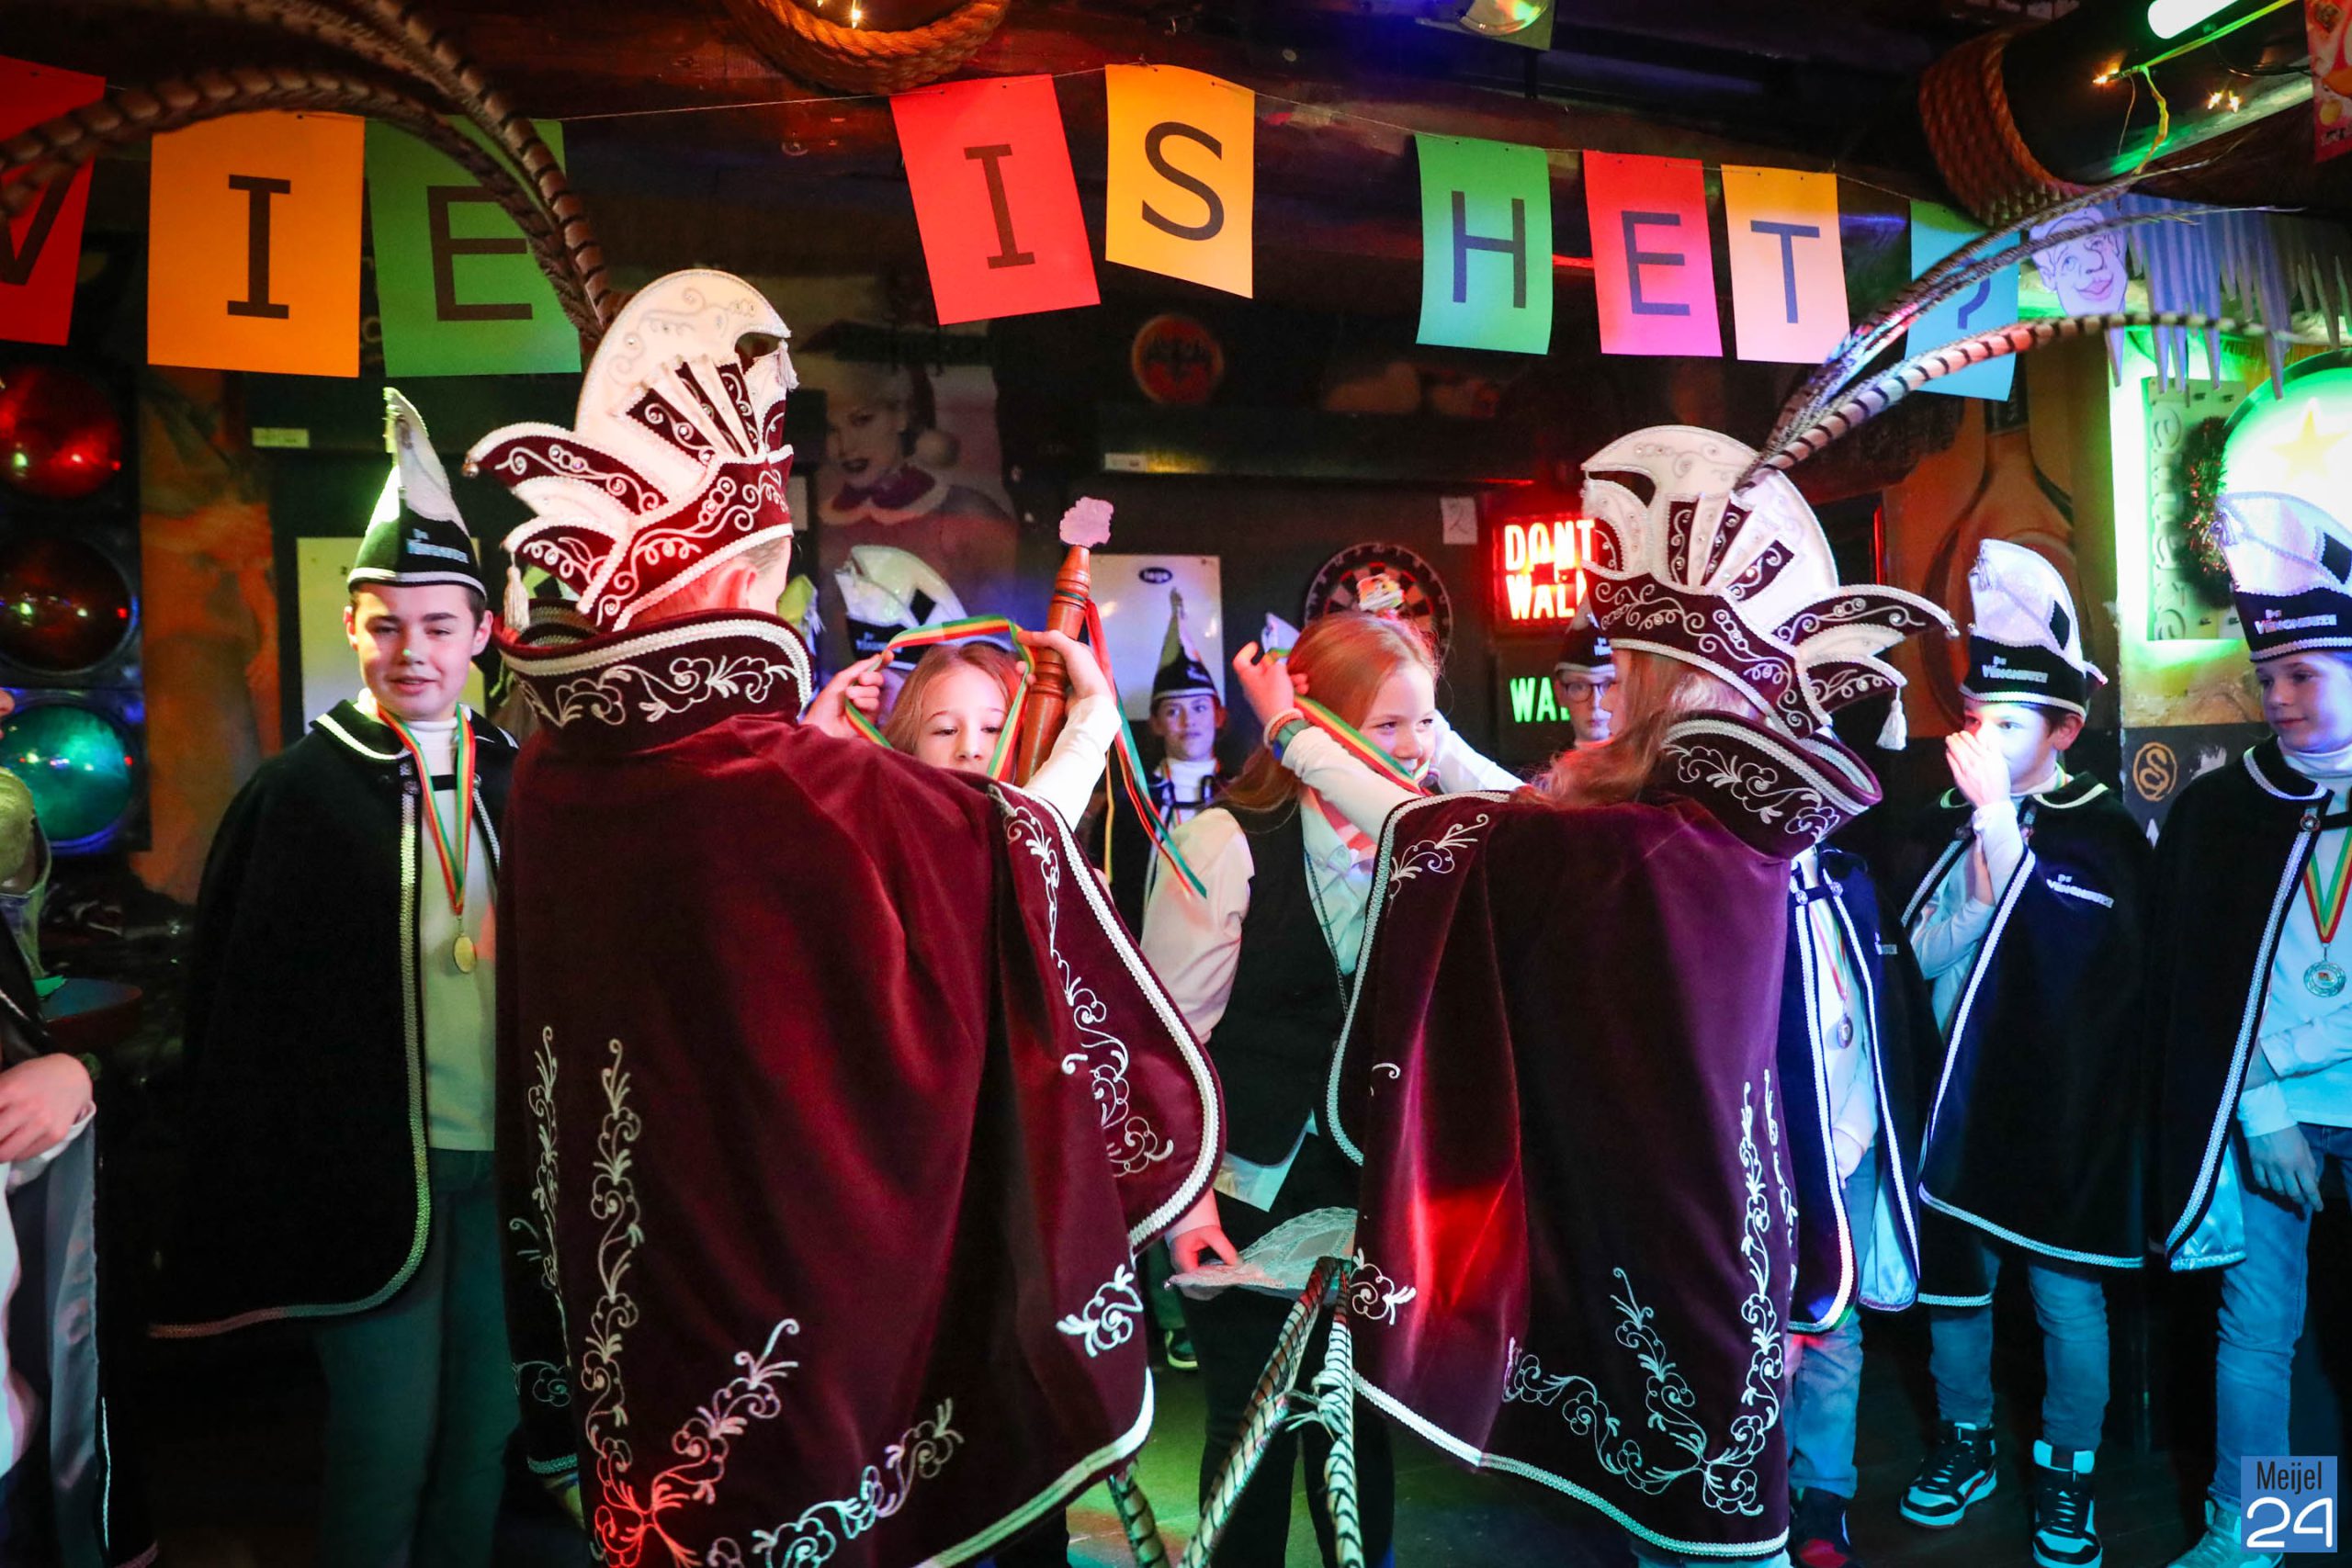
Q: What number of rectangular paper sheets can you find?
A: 9